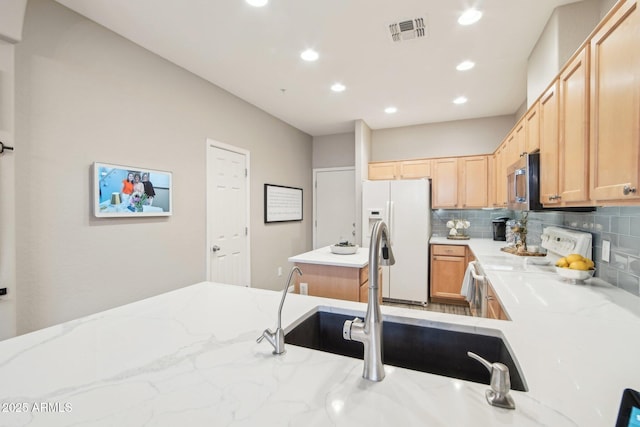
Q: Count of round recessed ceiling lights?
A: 7